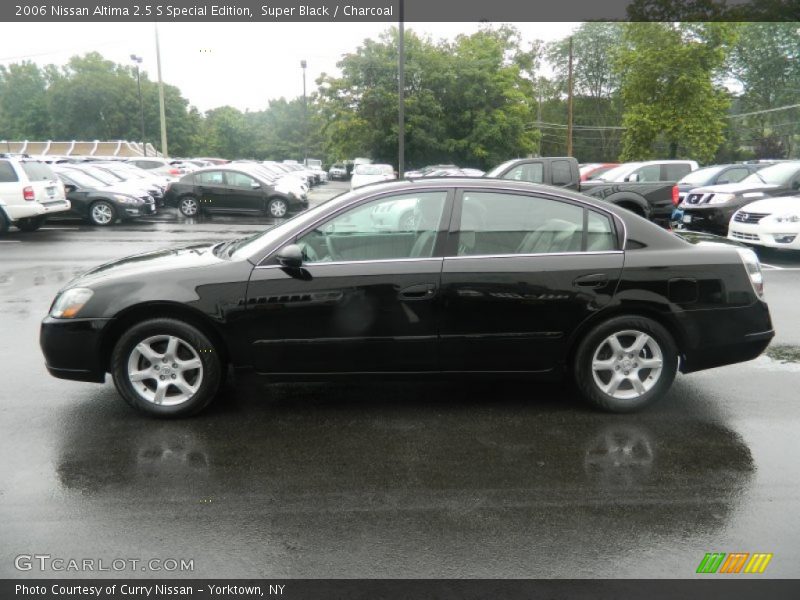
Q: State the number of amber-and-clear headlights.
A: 1